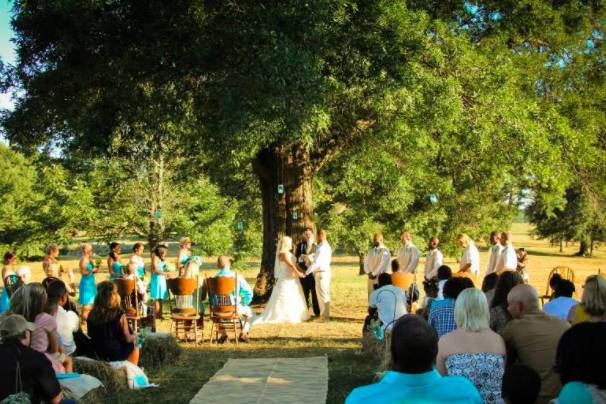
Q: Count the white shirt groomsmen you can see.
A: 6